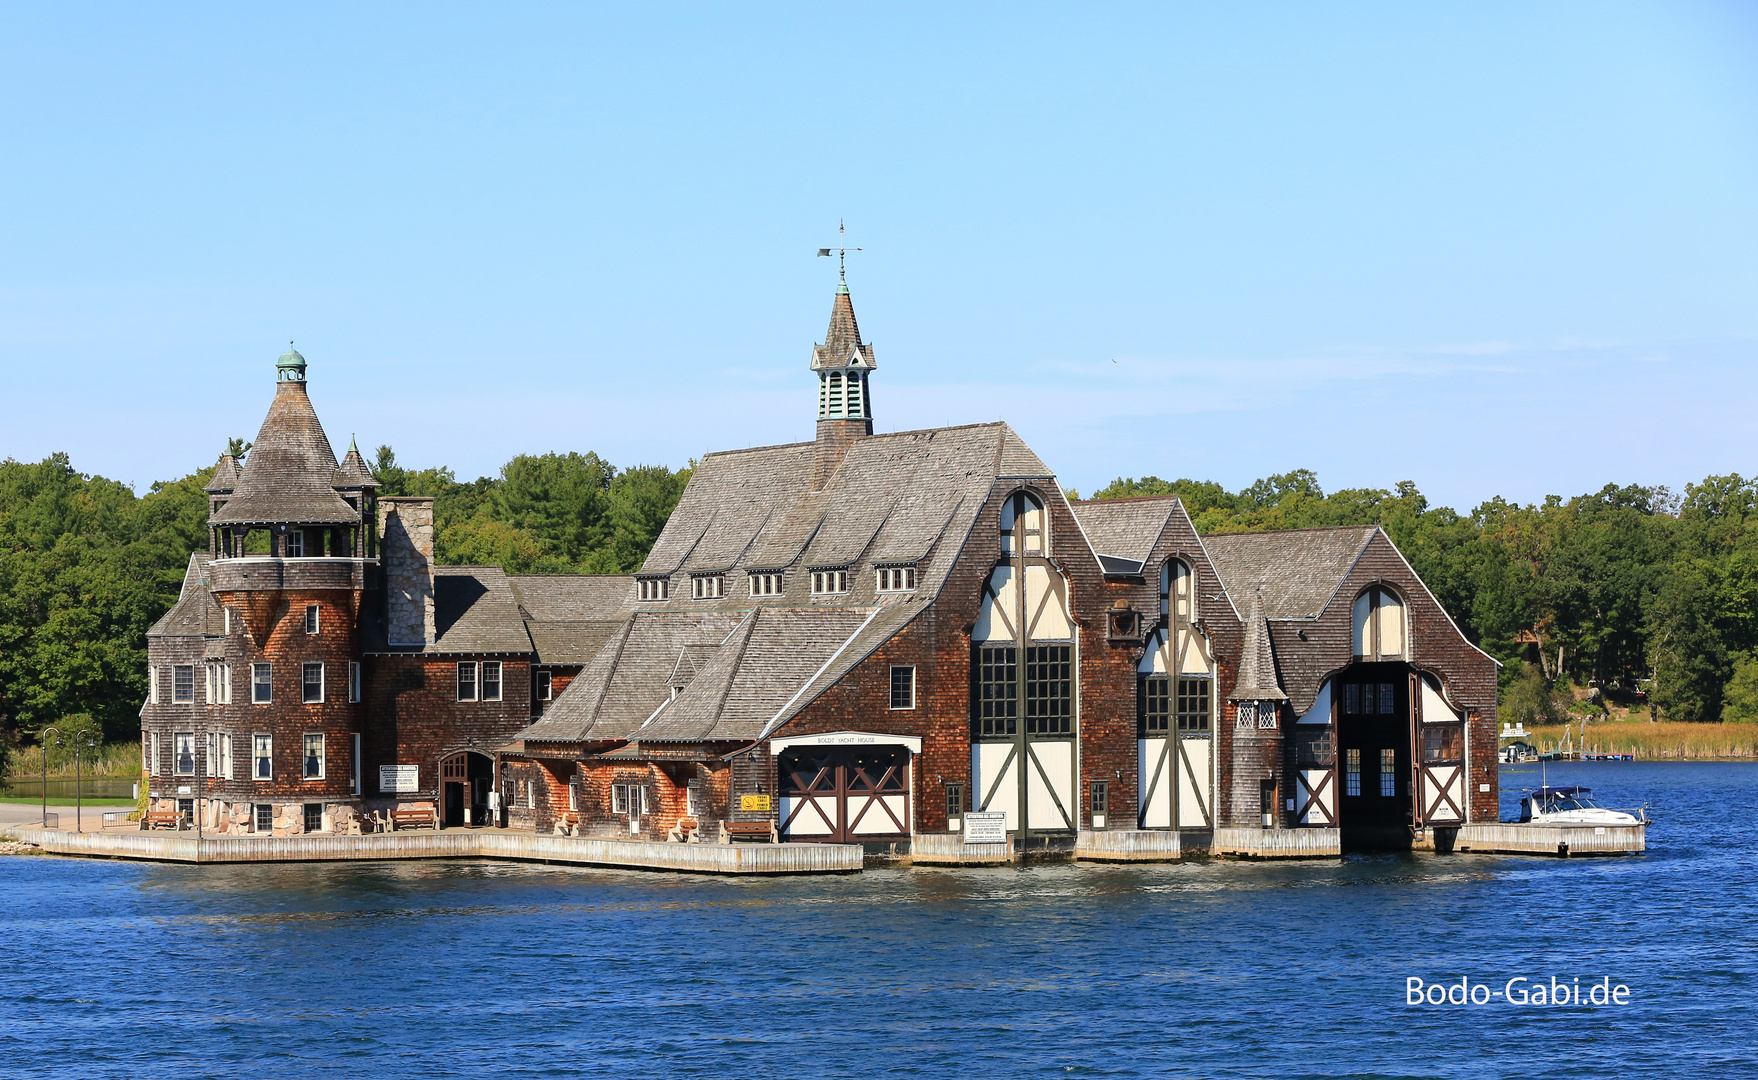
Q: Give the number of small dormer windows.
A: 5